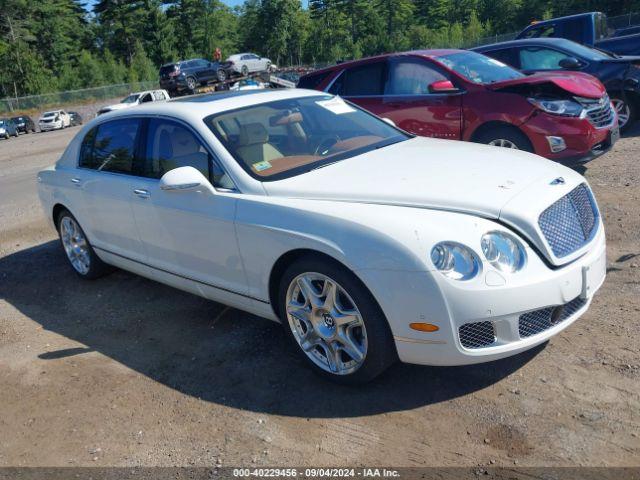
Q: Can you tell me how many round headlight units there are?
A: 2